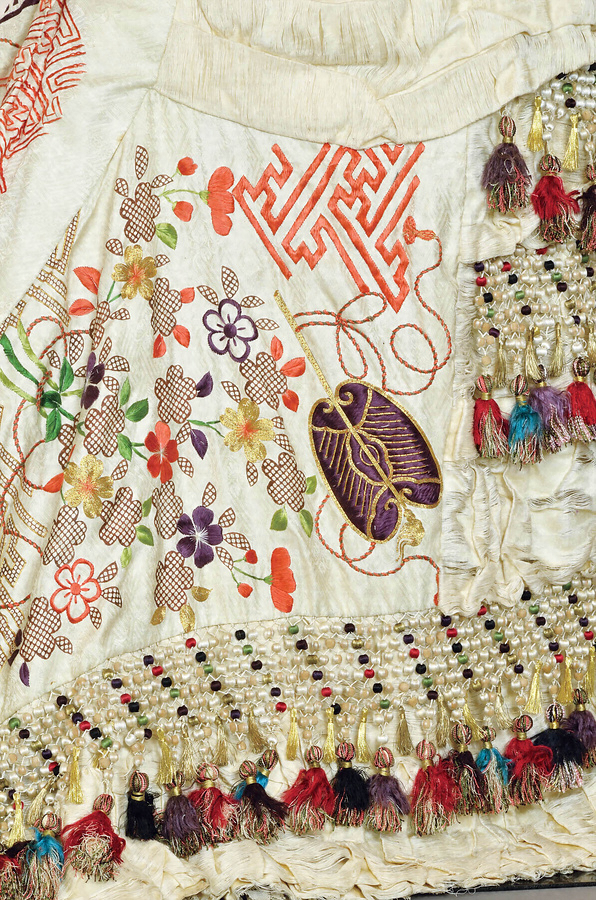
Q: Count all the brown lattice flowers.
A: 13